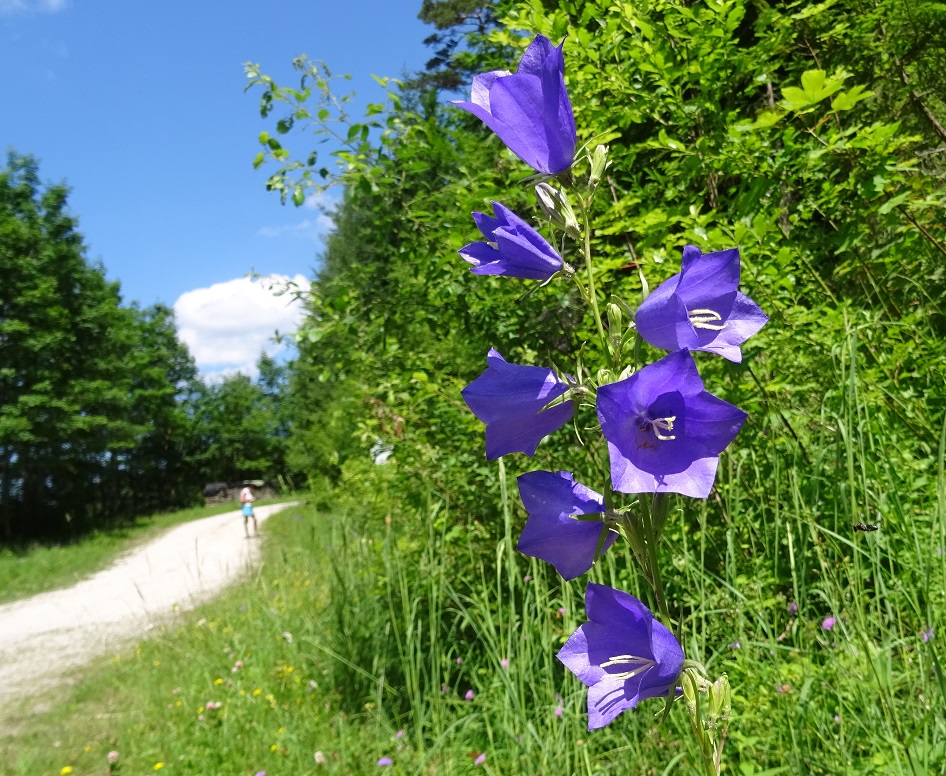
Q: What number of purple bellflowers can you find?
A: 7